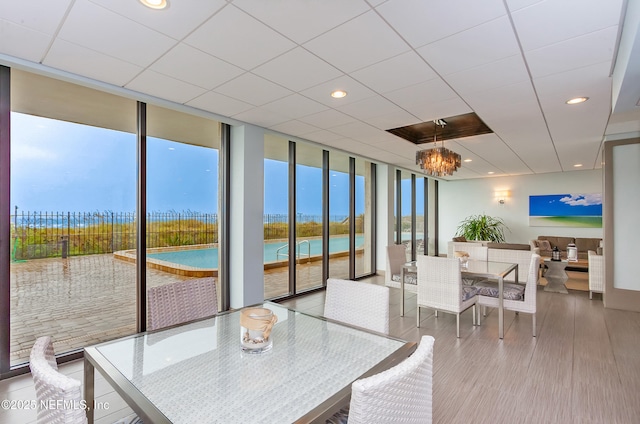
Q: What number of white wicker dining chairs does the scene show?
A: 8